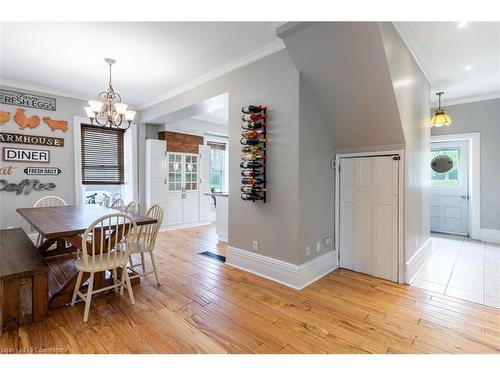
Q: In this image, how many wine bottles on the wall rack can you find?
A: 12